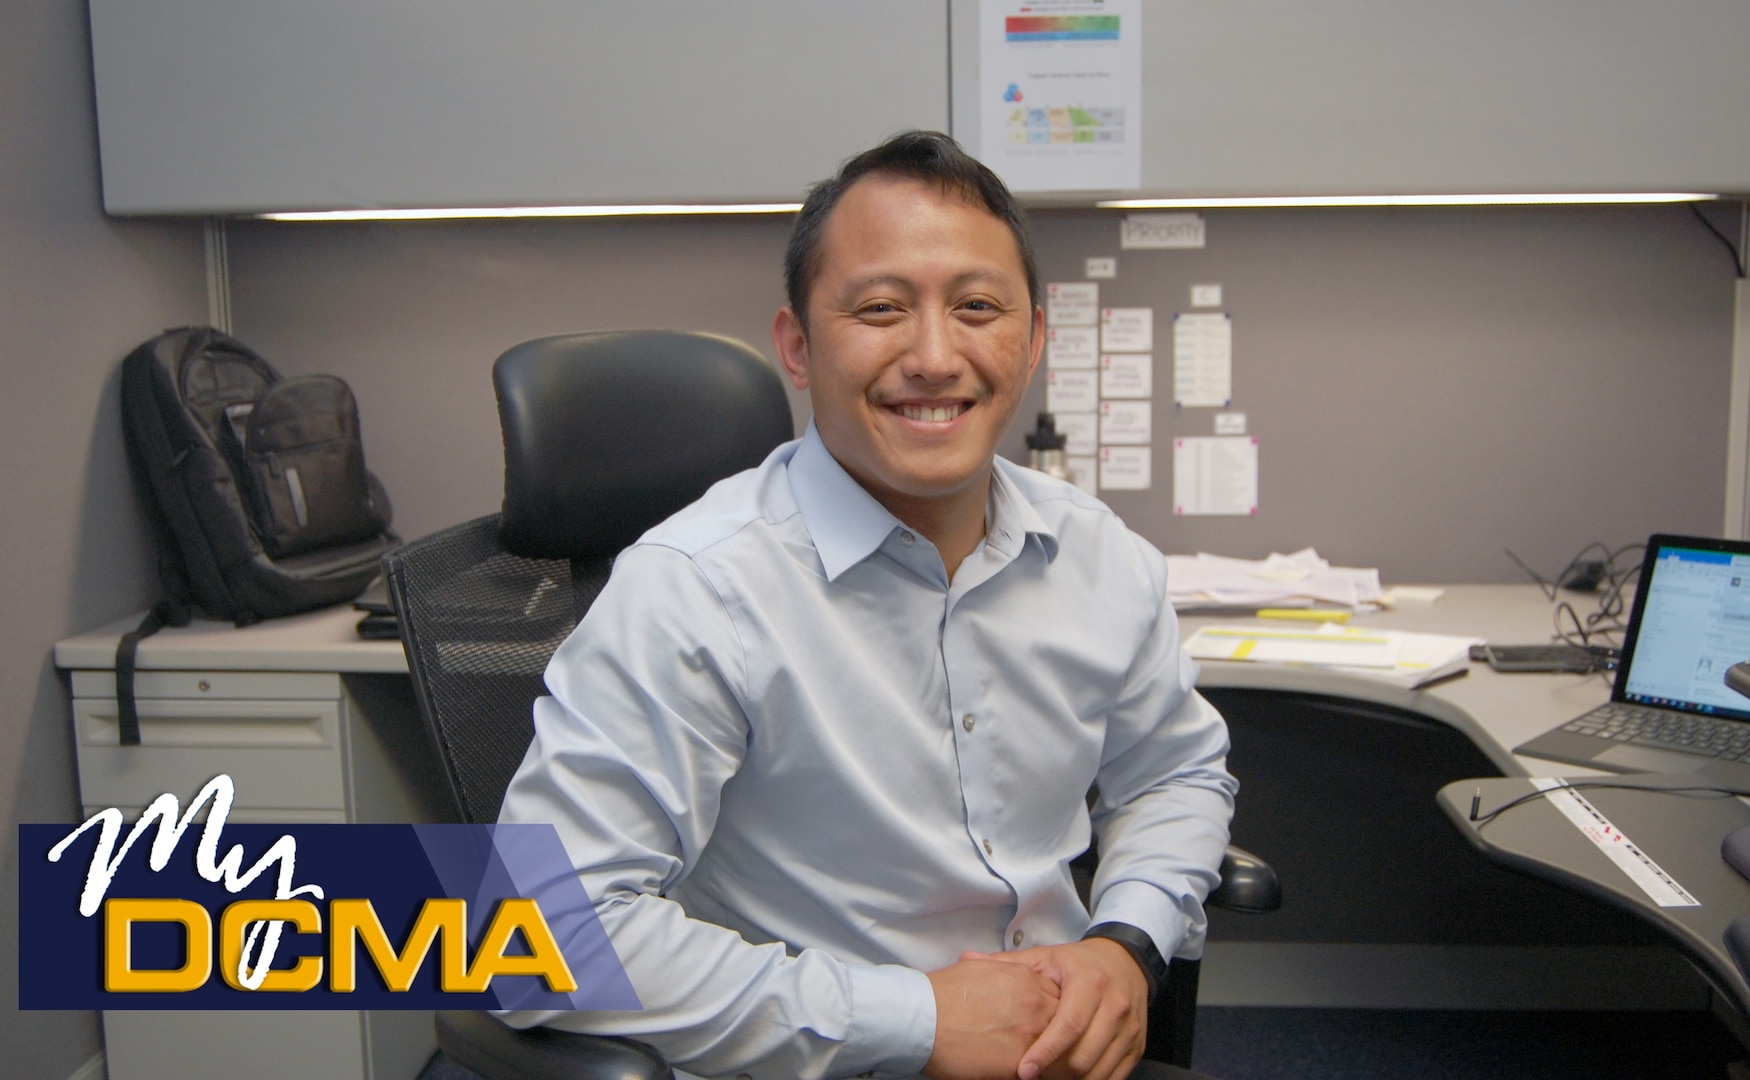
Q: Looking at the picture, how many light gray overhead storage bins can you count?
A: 2